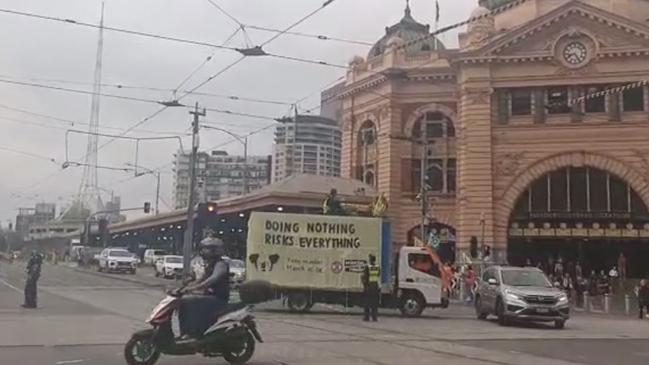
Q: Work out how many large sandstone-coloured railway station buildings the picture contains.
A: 1